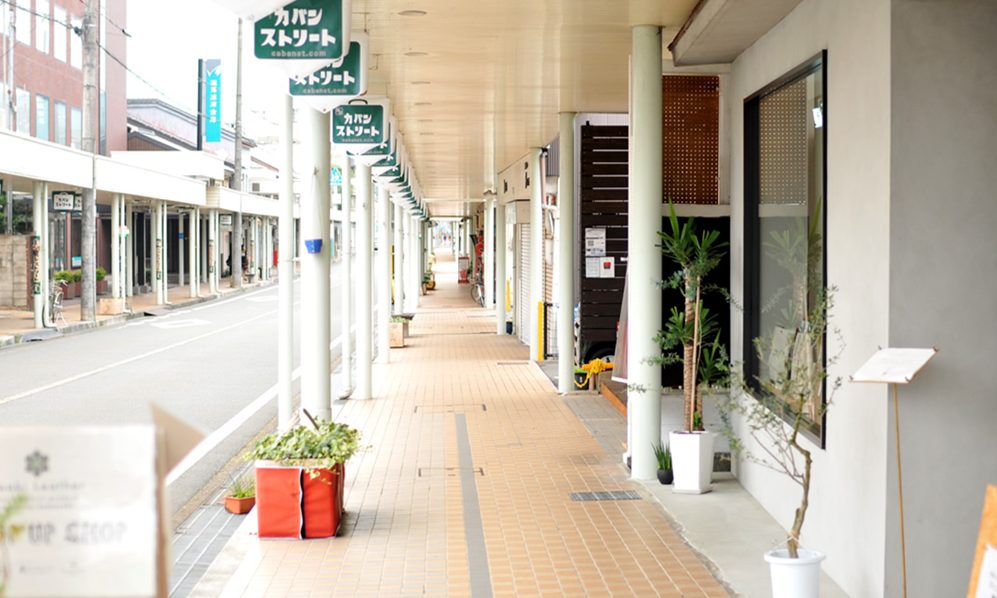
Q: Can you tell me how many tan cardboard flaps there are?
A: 1